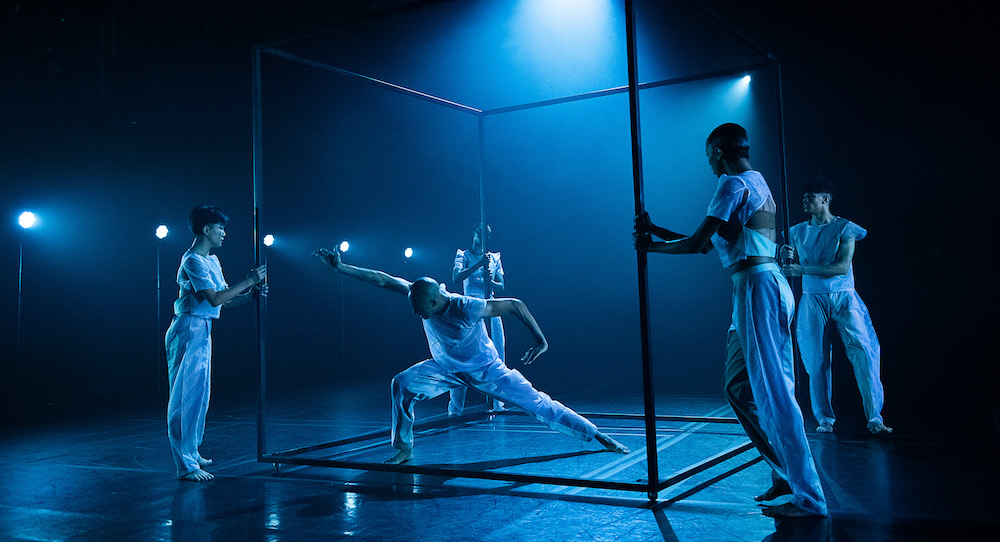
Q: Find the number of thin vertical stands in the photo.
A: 5